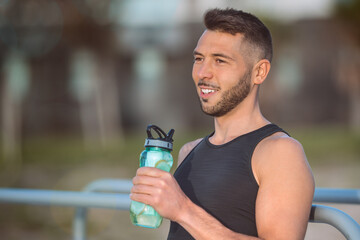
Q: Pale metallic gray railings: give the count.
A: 2